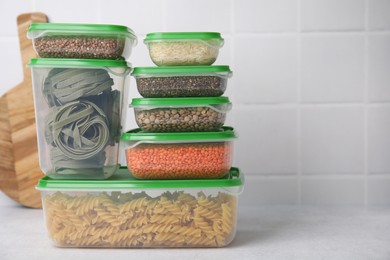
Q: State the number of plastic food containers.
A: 7